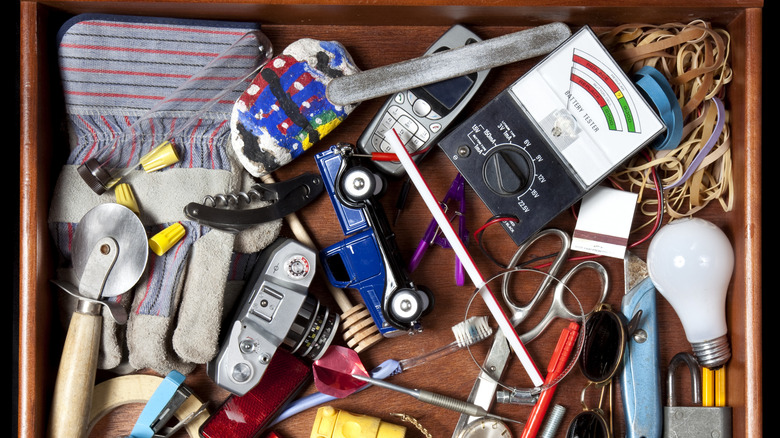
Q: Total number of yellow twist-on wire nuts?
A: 3